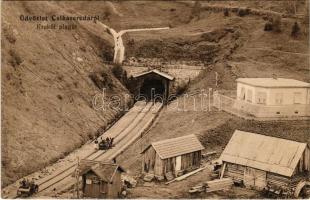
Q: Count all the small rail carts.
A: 2